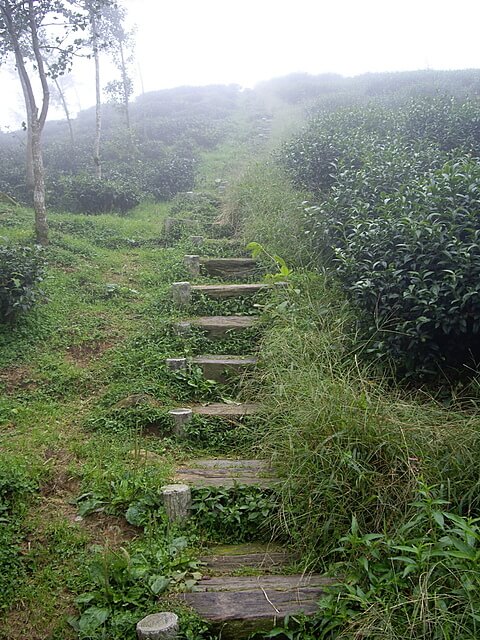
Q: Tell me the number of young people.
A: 0